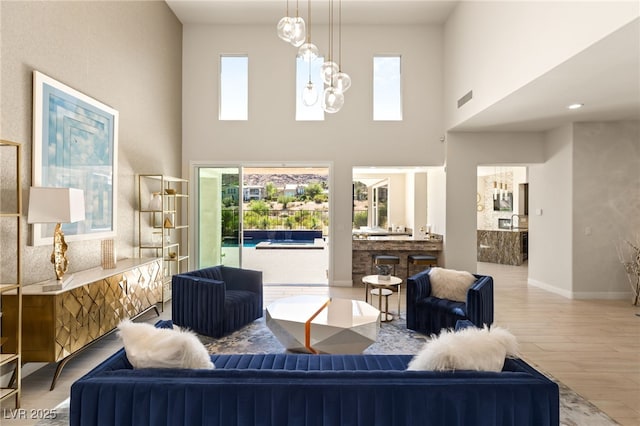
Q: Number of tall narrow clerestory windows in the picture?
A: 3